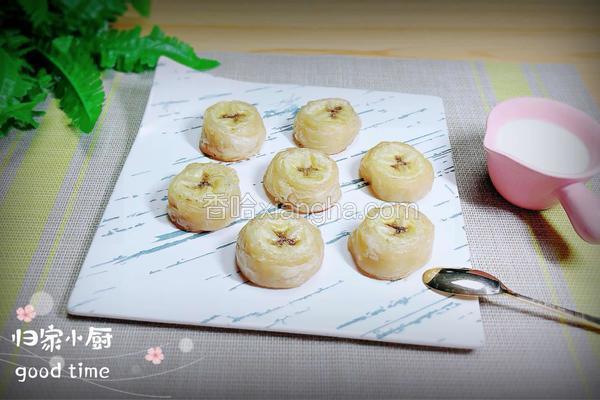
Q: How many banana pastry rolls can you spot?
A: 7